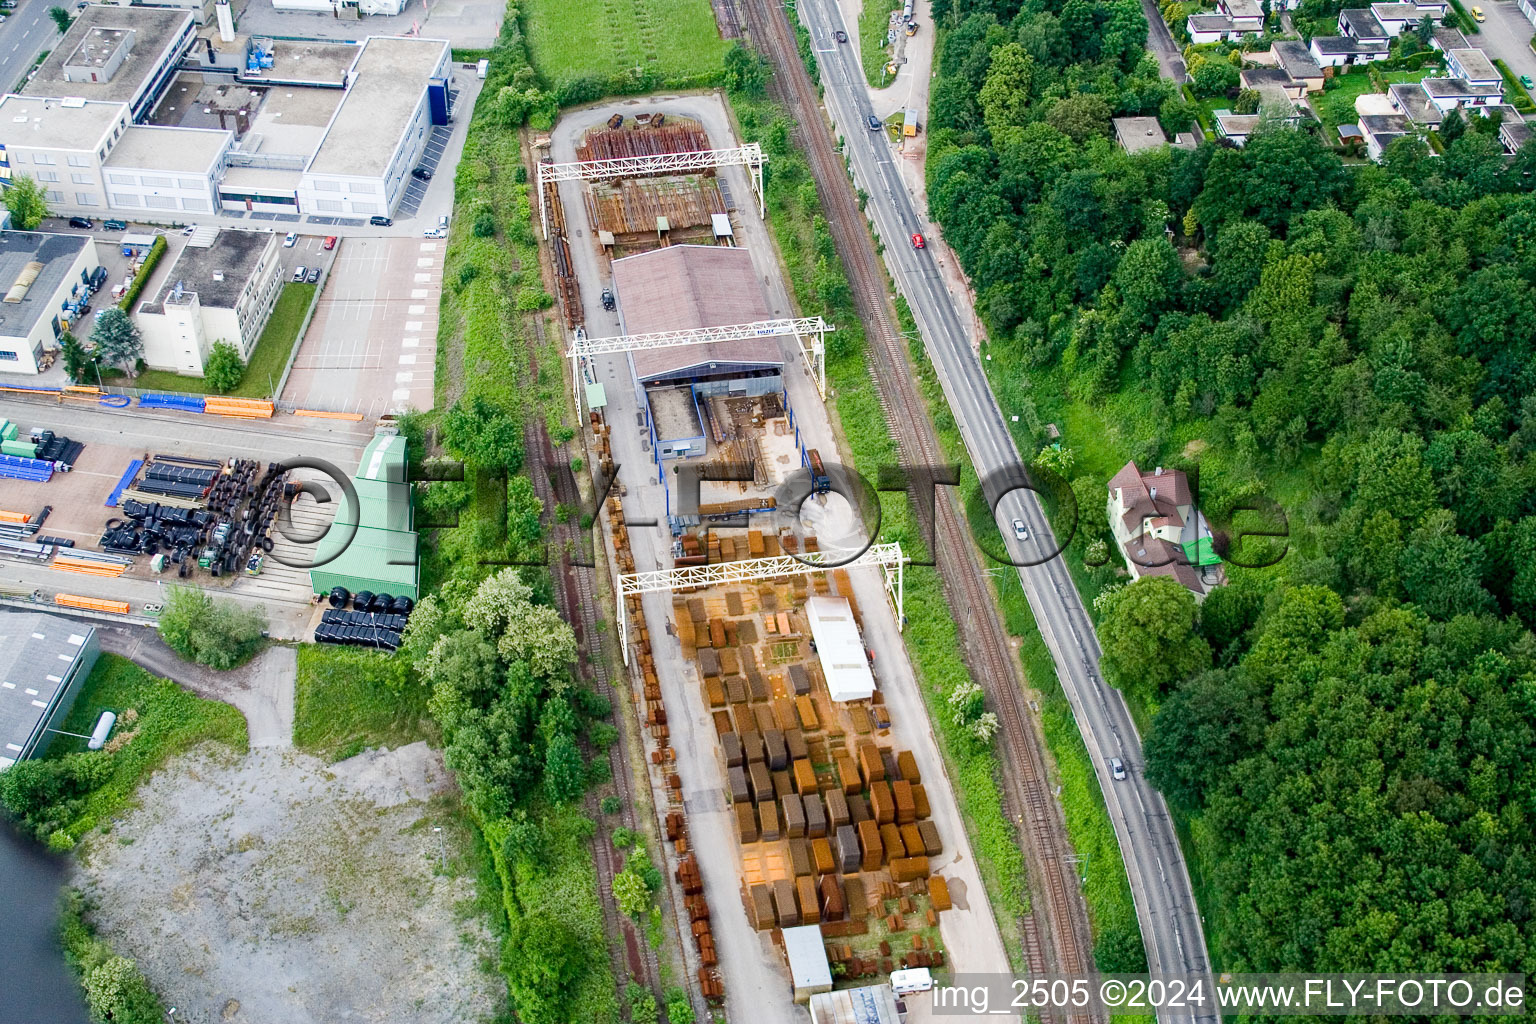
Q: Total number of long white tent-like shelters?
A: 1